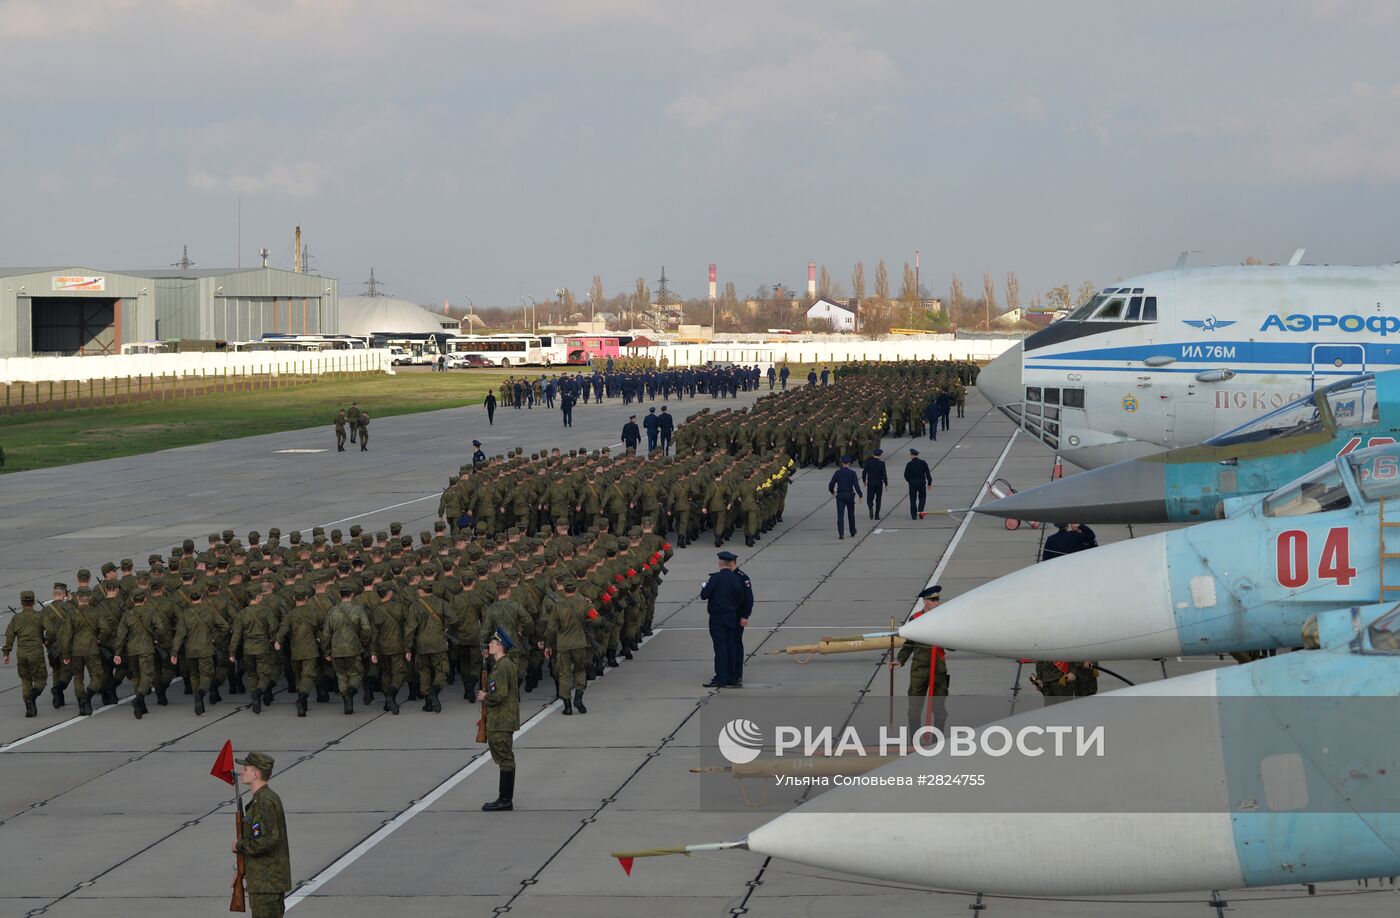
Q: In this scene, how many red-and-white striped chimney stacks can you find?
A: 2